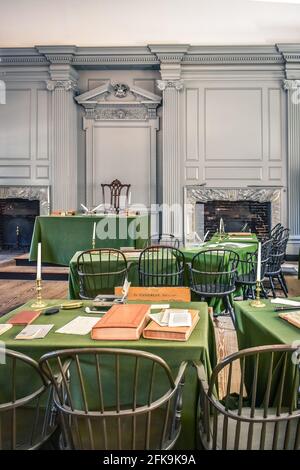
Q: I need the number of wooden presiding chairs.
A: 1